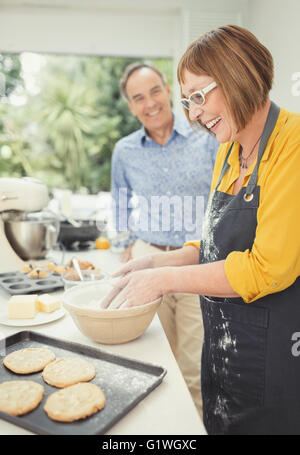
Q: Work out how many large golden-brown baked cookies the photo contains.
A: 4